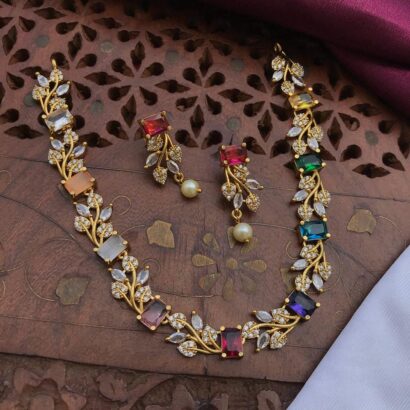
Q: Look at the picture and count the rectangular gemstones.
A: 11